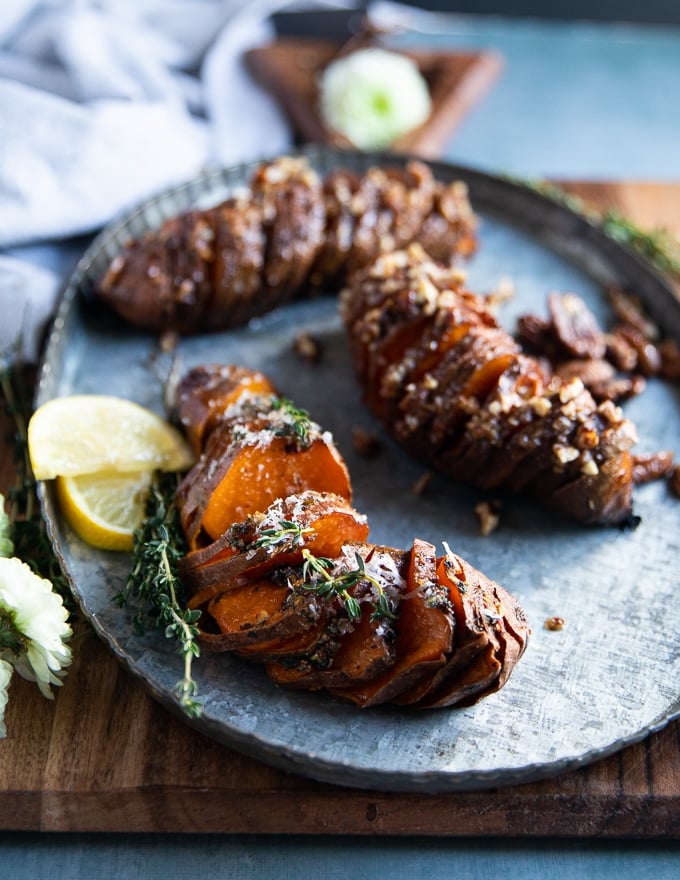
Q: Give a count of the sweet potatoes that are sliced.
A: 3